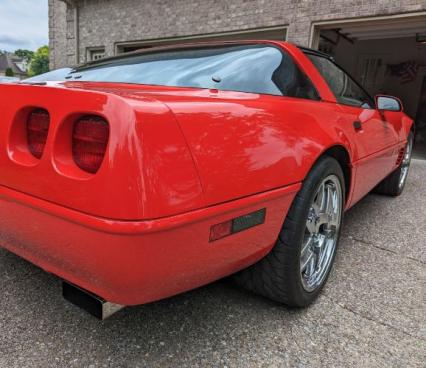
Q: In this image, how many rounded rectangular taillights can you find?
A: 2